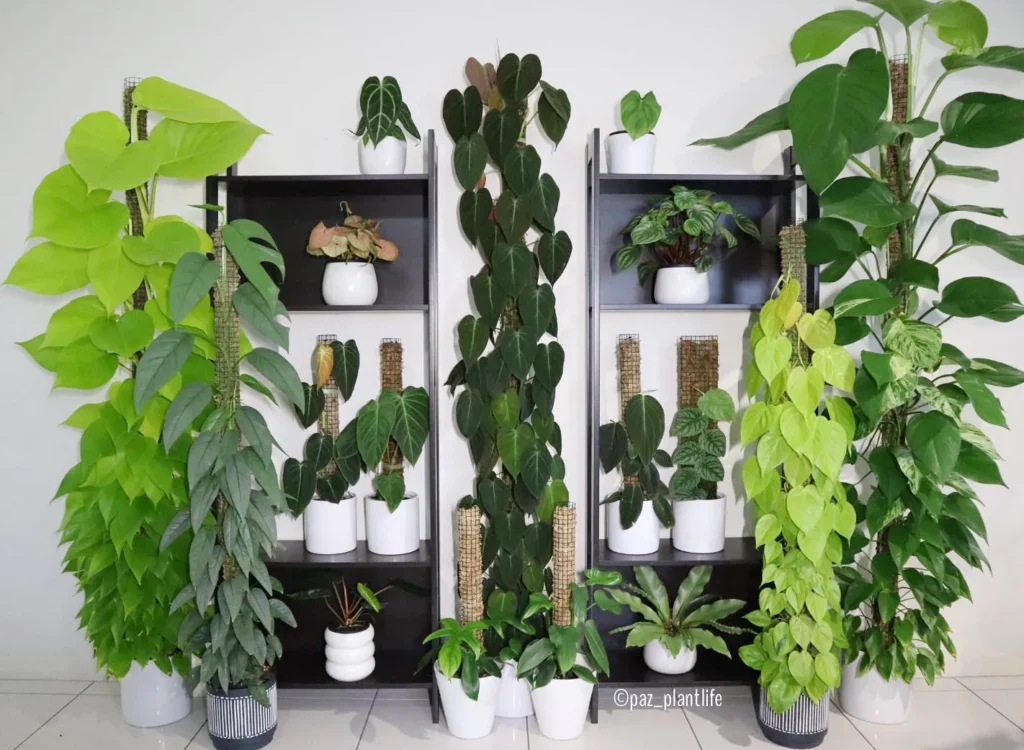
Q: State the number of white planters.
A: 15